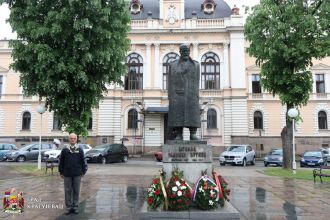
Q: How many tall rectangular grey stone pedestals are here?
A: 1